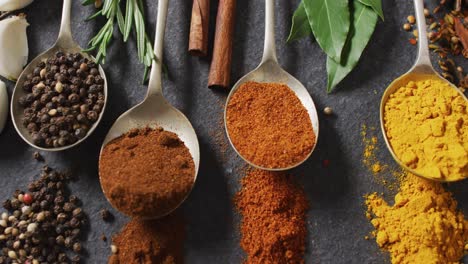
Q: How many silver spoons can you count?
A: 4